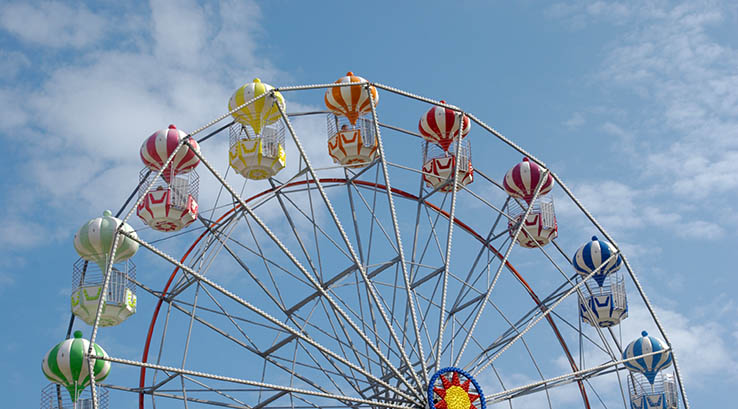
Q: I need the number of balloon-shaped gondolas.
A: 9